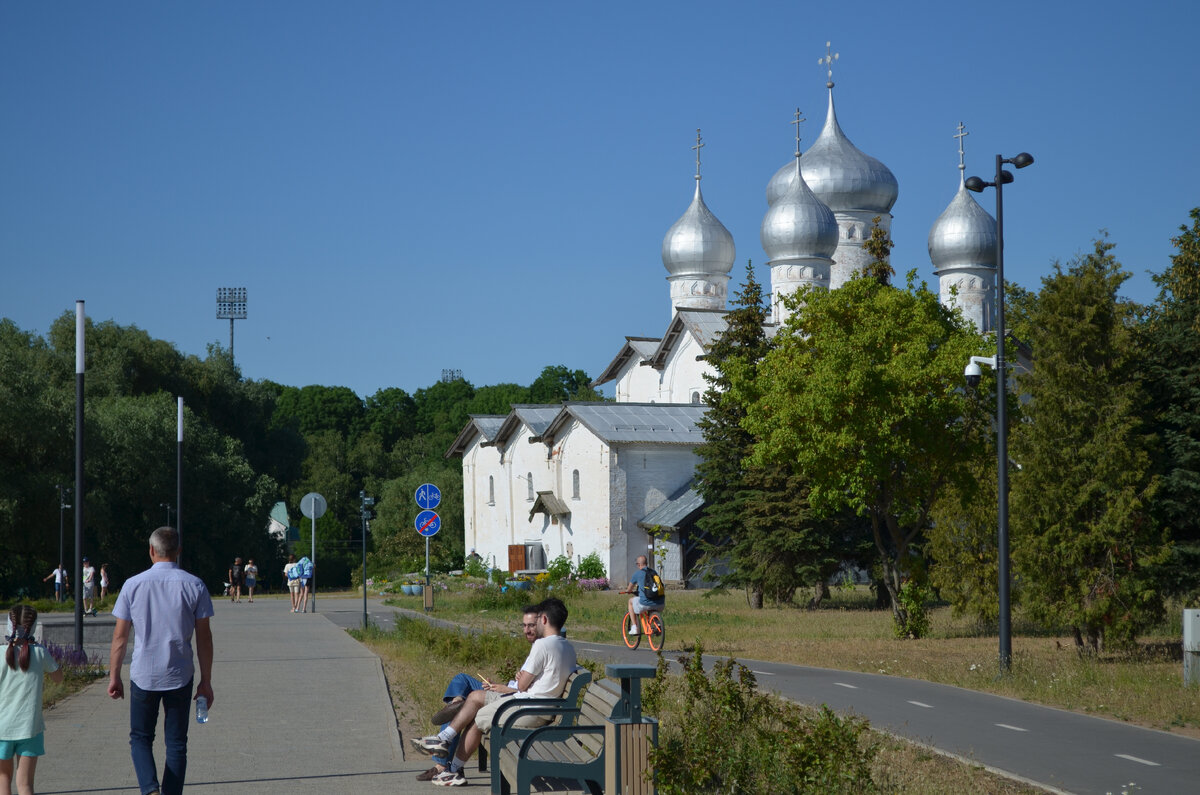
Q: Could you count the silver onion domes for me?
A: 4